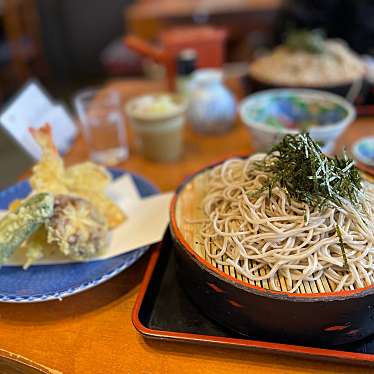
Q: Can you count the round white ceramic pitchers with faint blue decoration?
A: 1